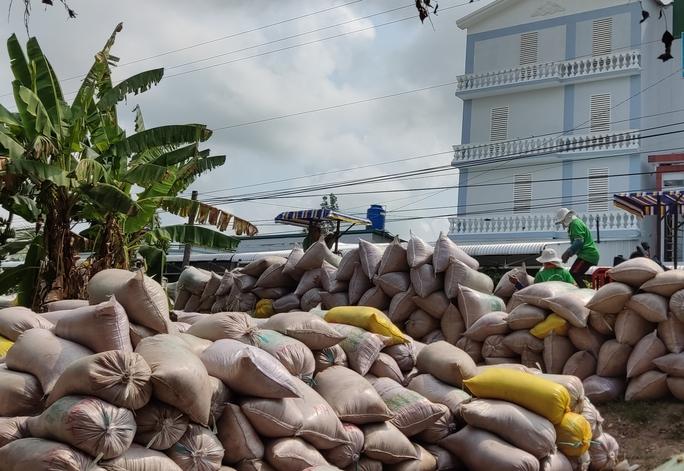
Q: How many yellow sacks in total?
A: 6